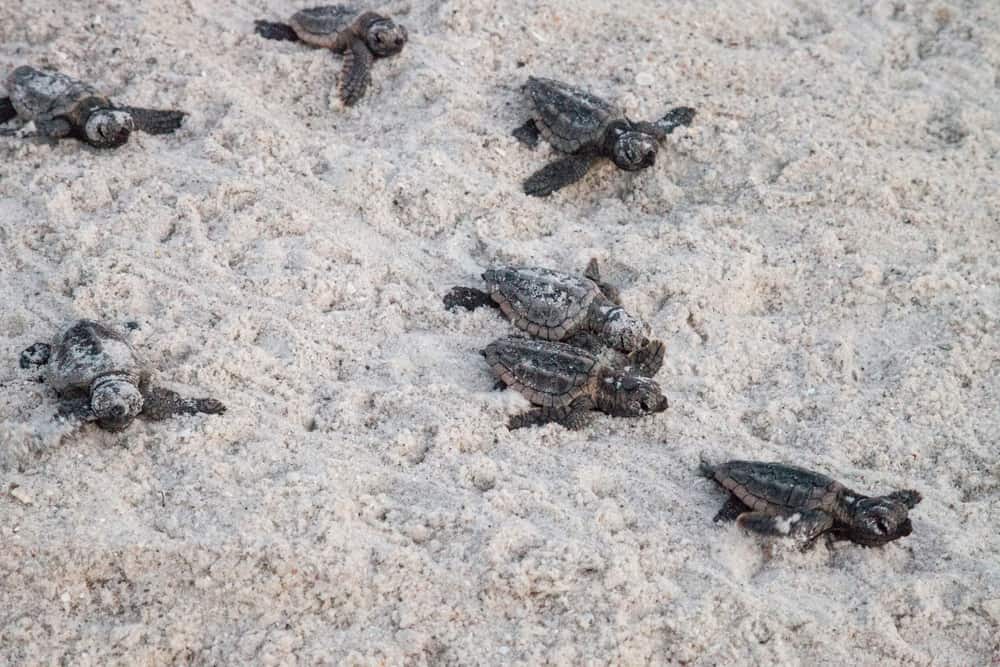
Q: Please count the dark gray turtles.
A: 7